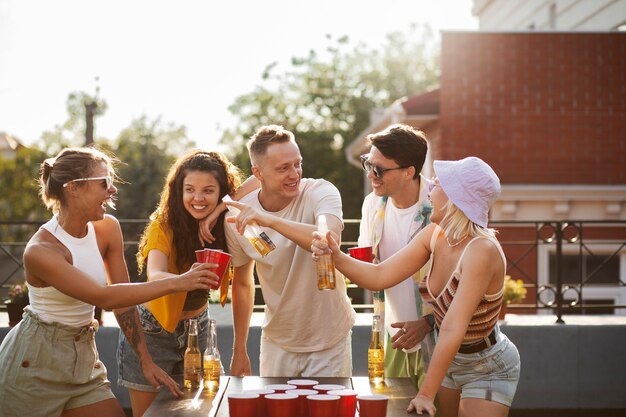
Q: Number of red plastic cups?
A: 13